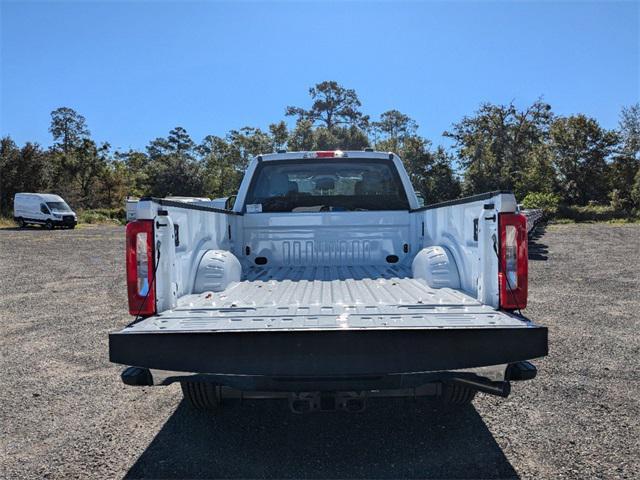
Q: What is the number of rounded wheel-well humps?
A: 2